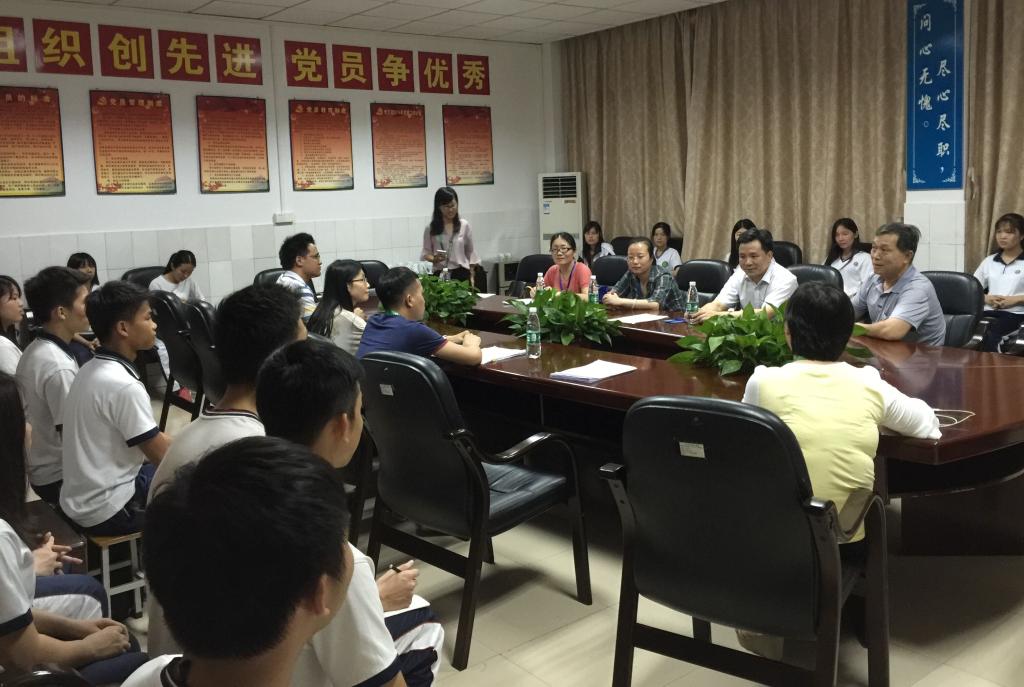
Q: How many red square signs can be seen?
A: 10